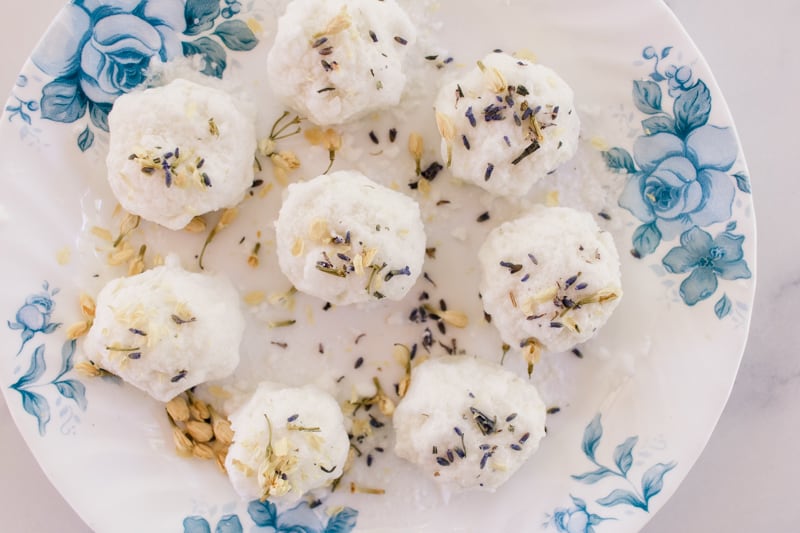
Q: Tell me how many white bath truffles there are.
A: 8